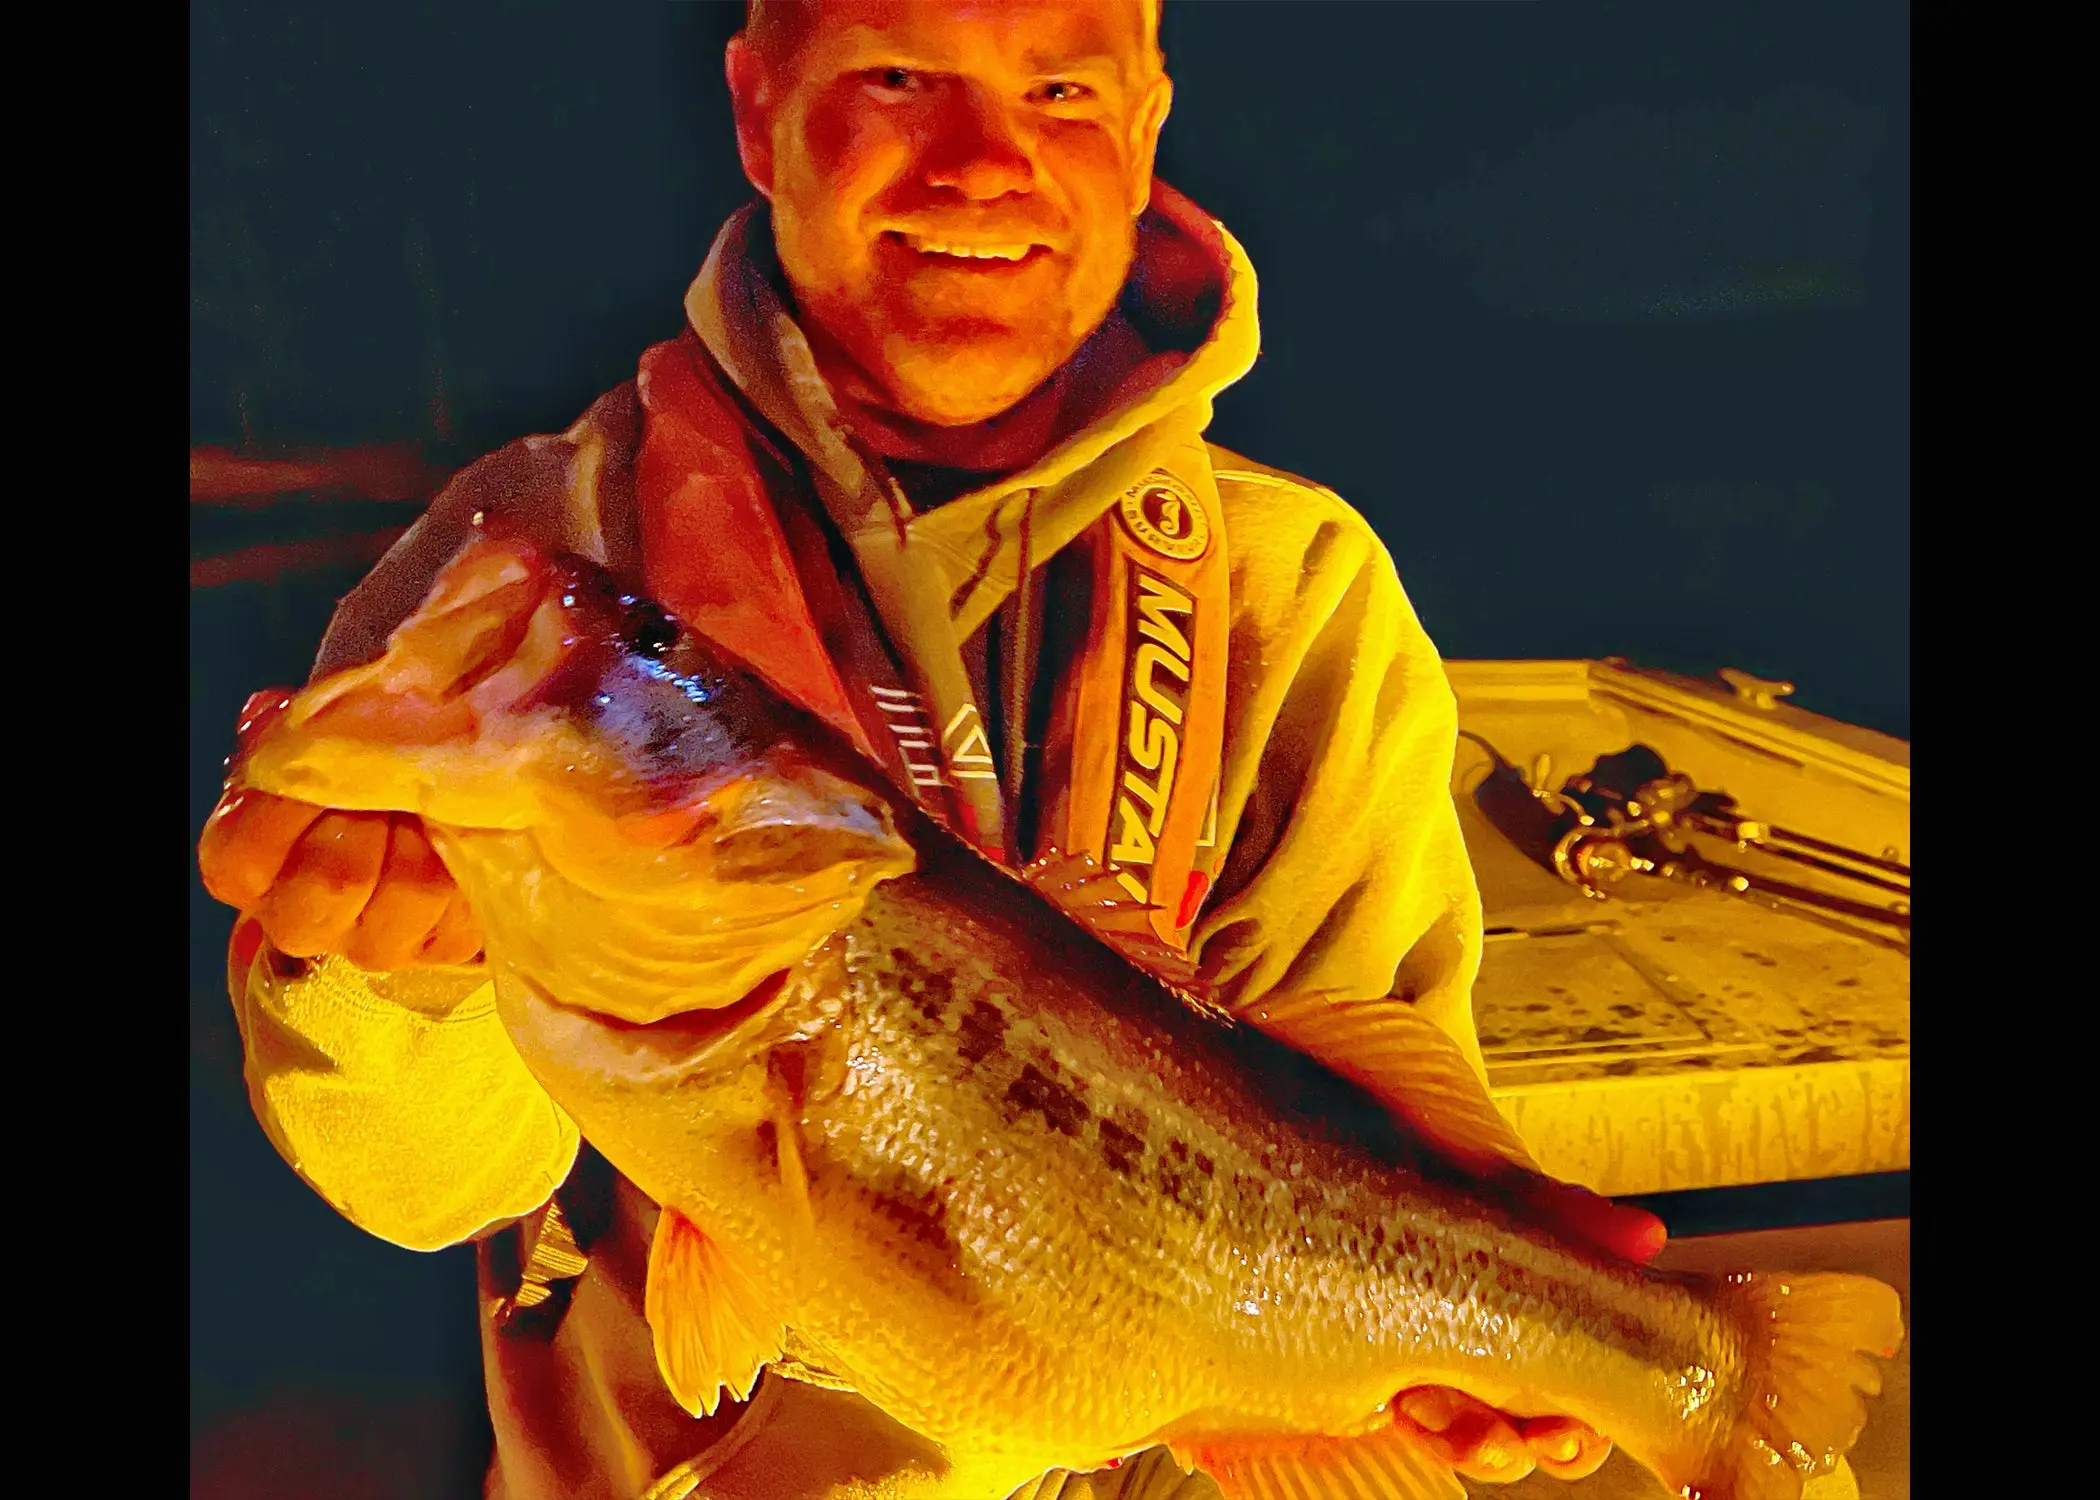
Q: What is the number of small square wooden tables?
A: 0